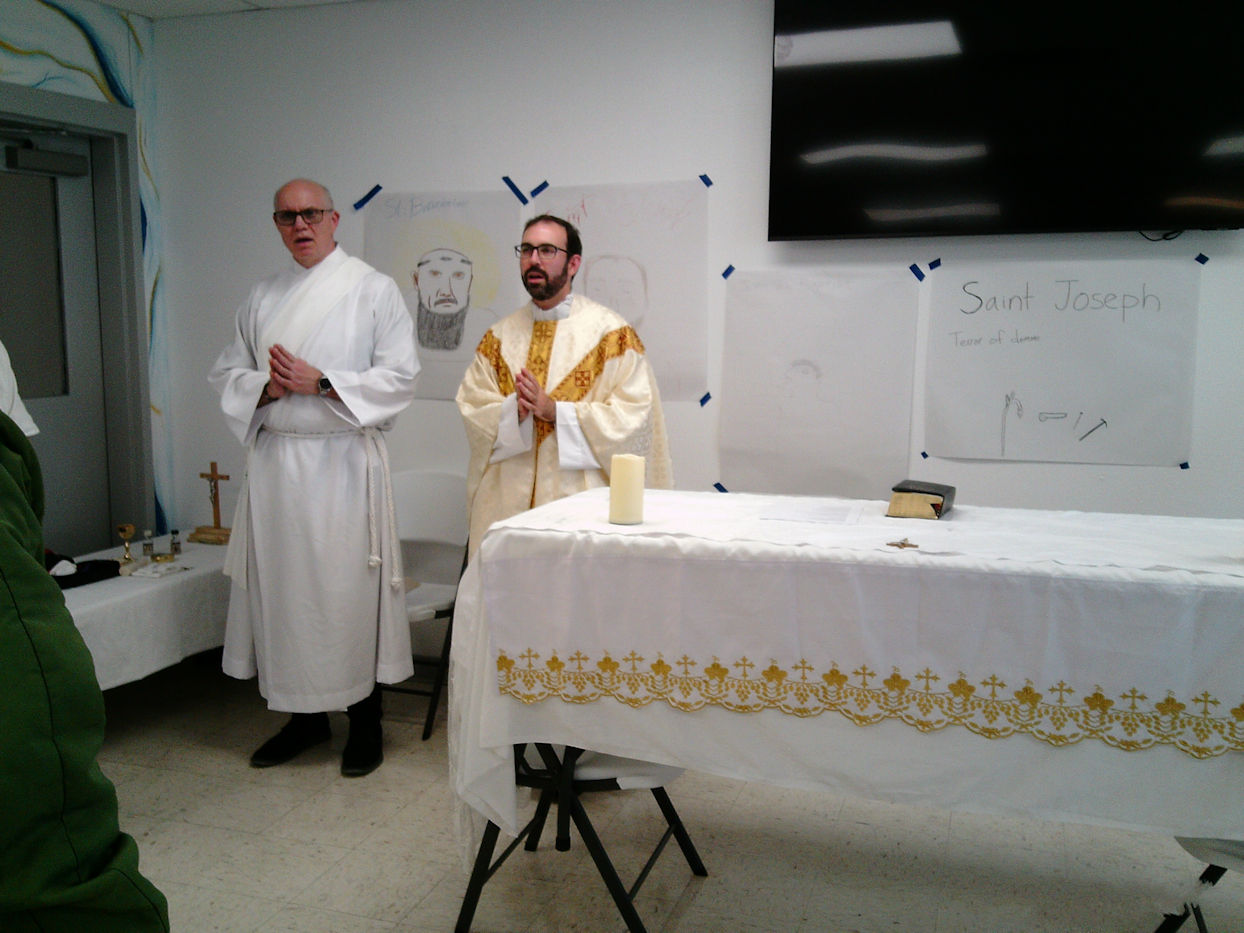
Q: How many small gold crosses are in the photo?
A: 12